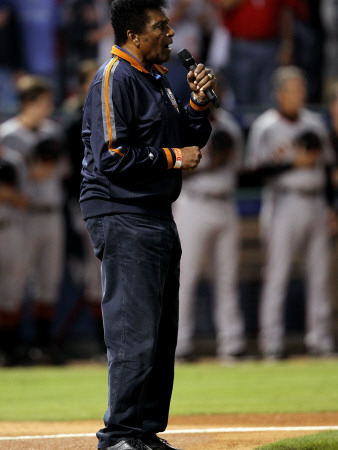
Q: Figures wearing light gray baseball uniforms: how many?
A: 4